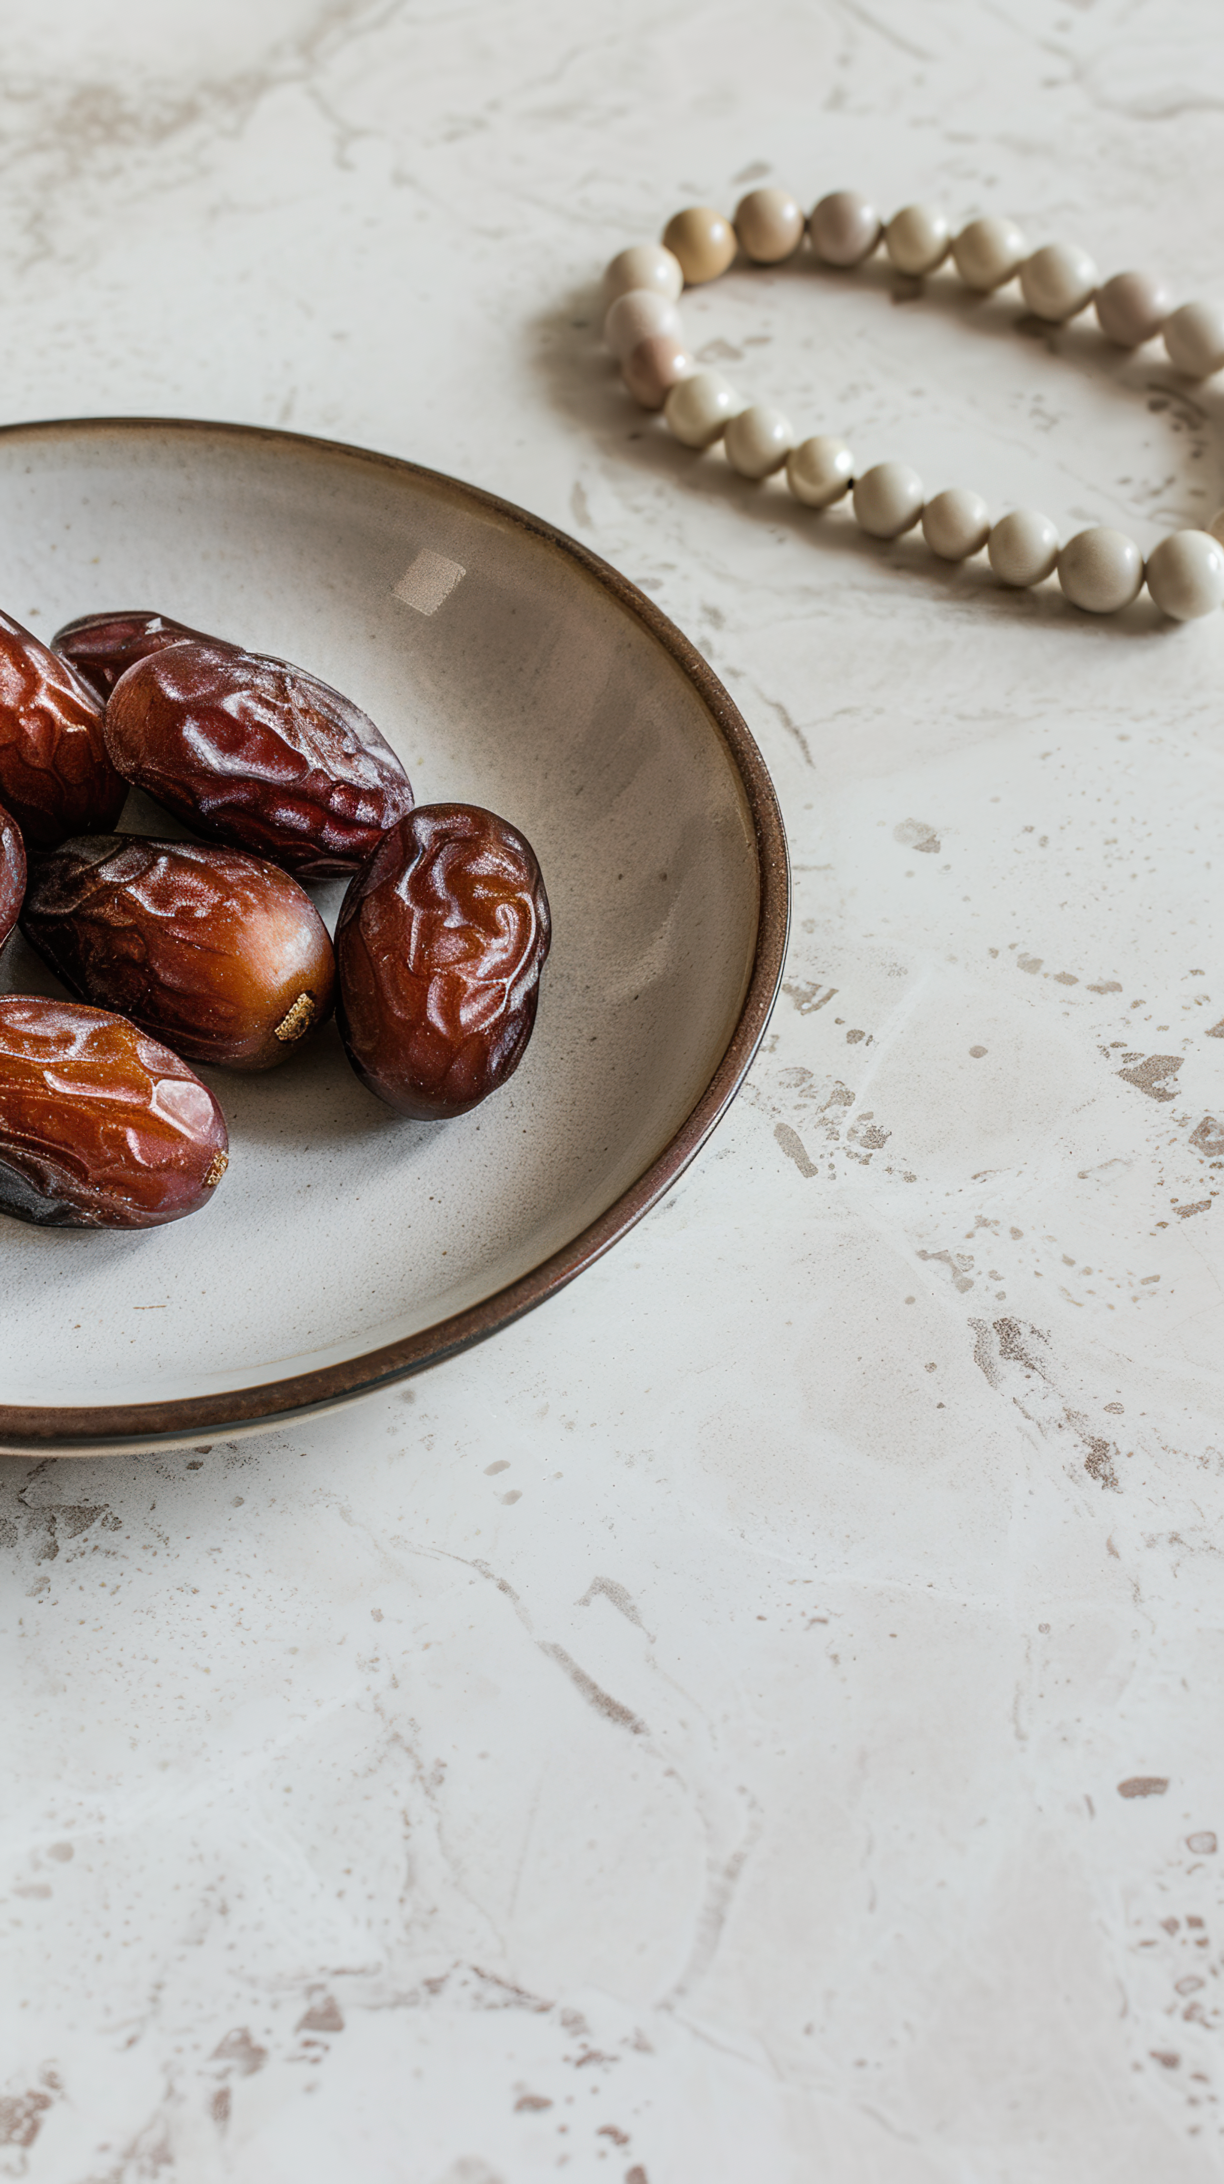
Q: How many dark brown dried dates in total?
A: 7